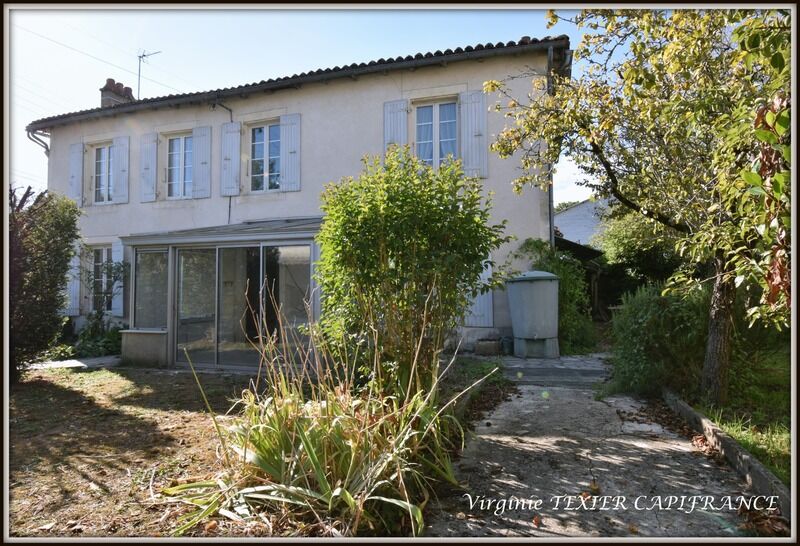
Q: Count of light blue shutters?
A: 11